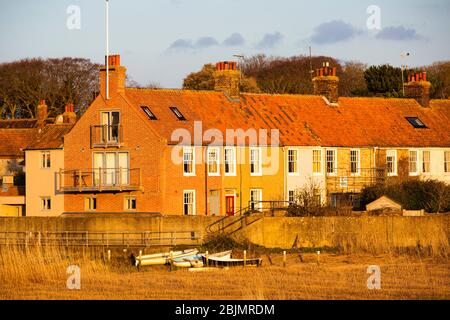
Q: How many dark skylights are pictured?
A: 3